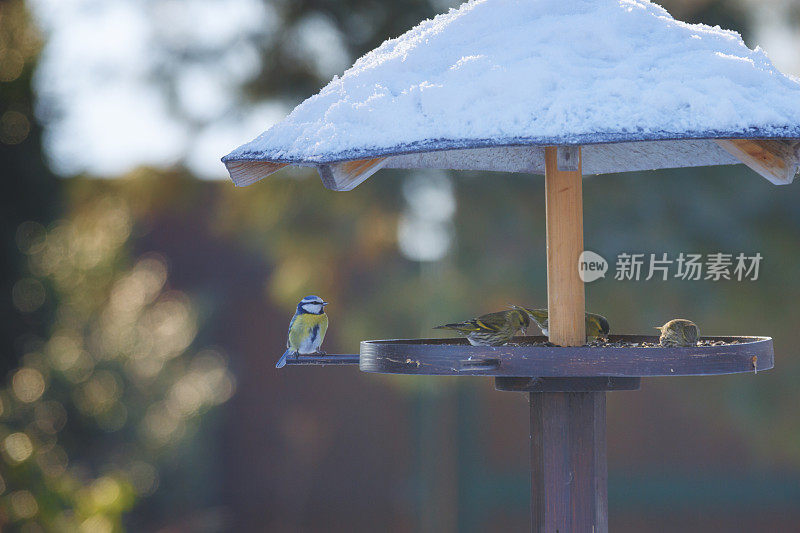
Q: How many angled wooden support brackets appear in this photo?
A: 3